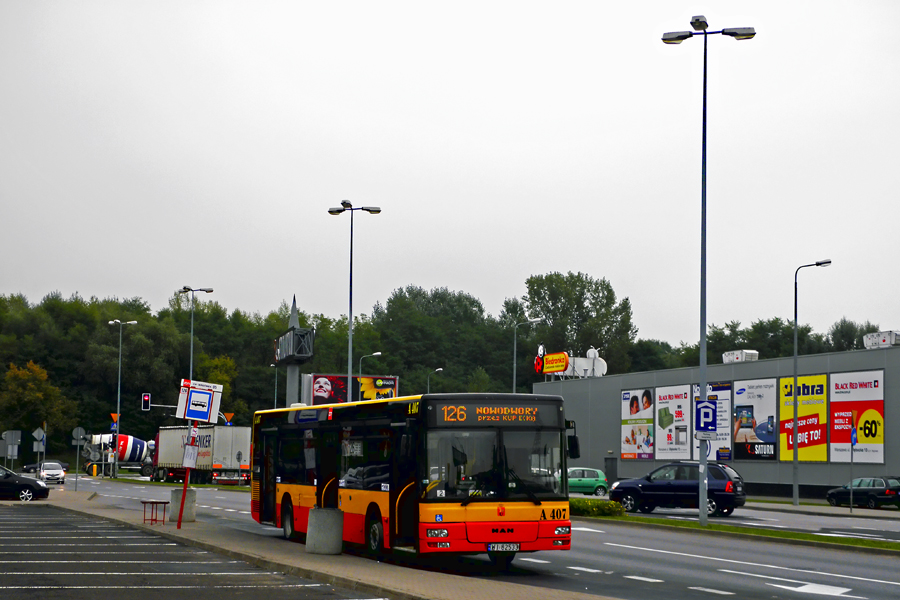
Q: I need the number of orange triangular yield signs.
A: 2